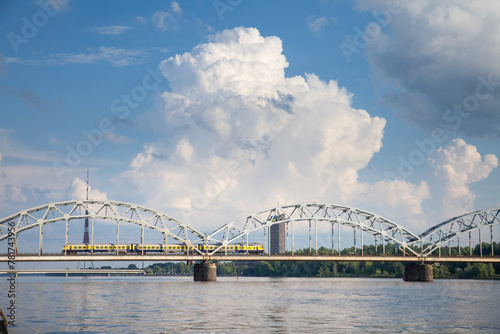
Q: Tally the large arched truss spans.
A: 3